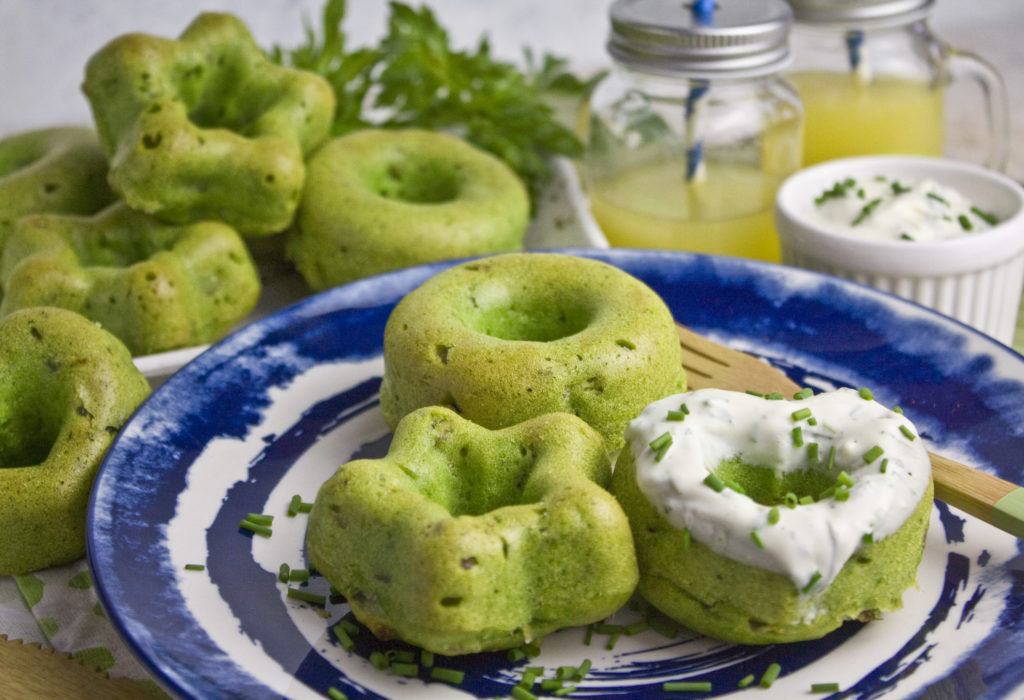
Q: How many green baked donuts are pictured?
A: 8